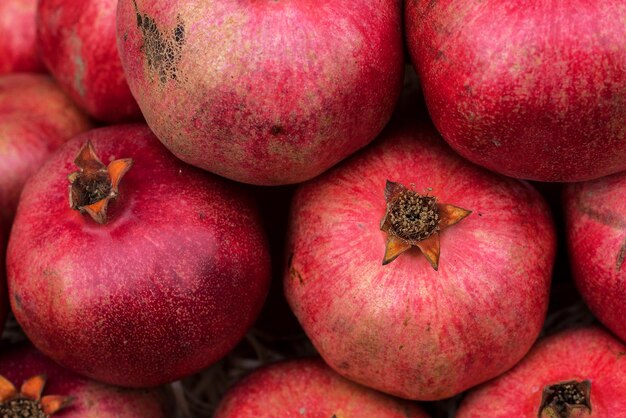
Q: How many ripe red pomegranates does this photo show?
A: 11